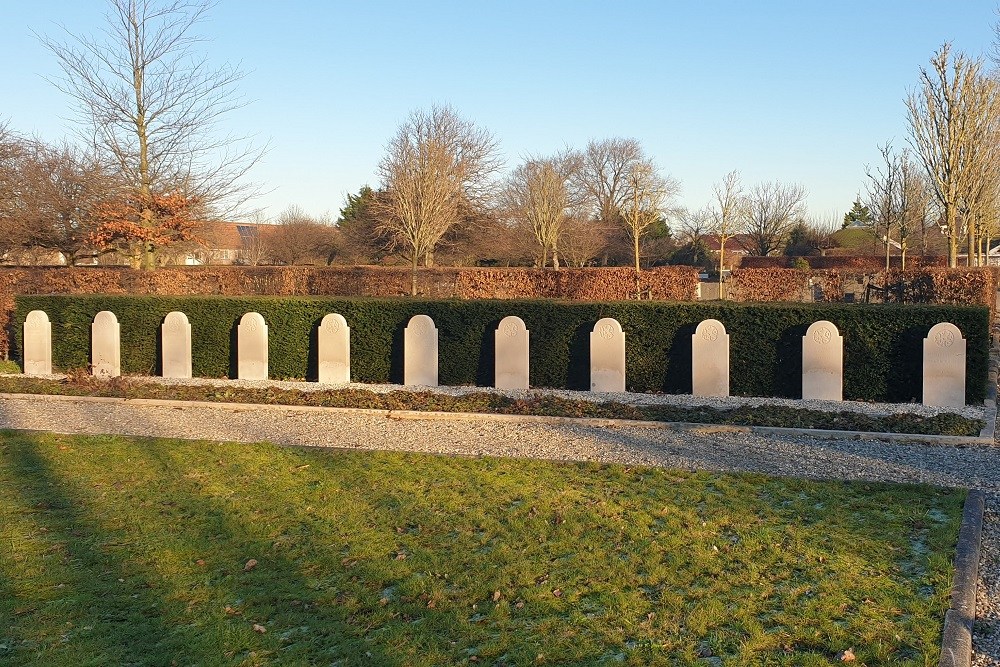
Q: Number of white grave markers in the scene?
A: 11